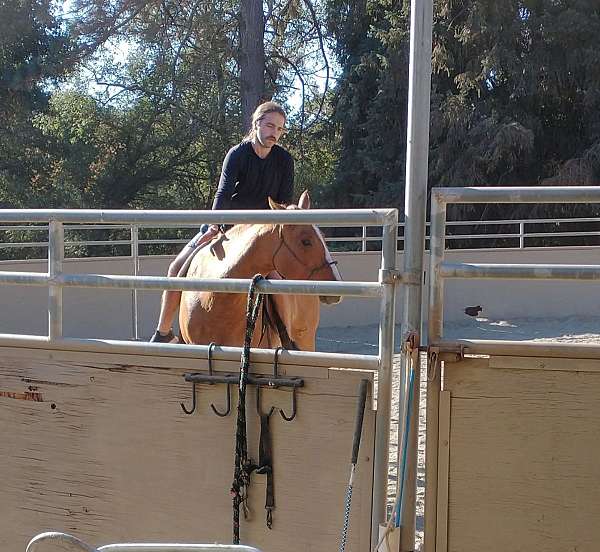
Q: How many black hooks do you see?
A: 4